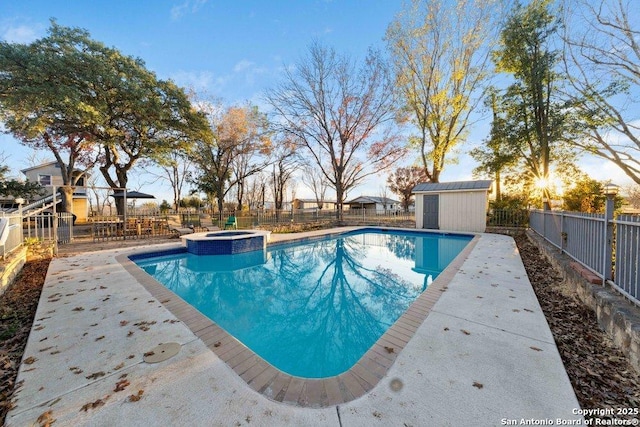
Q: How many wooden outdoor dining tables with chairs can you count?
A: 1